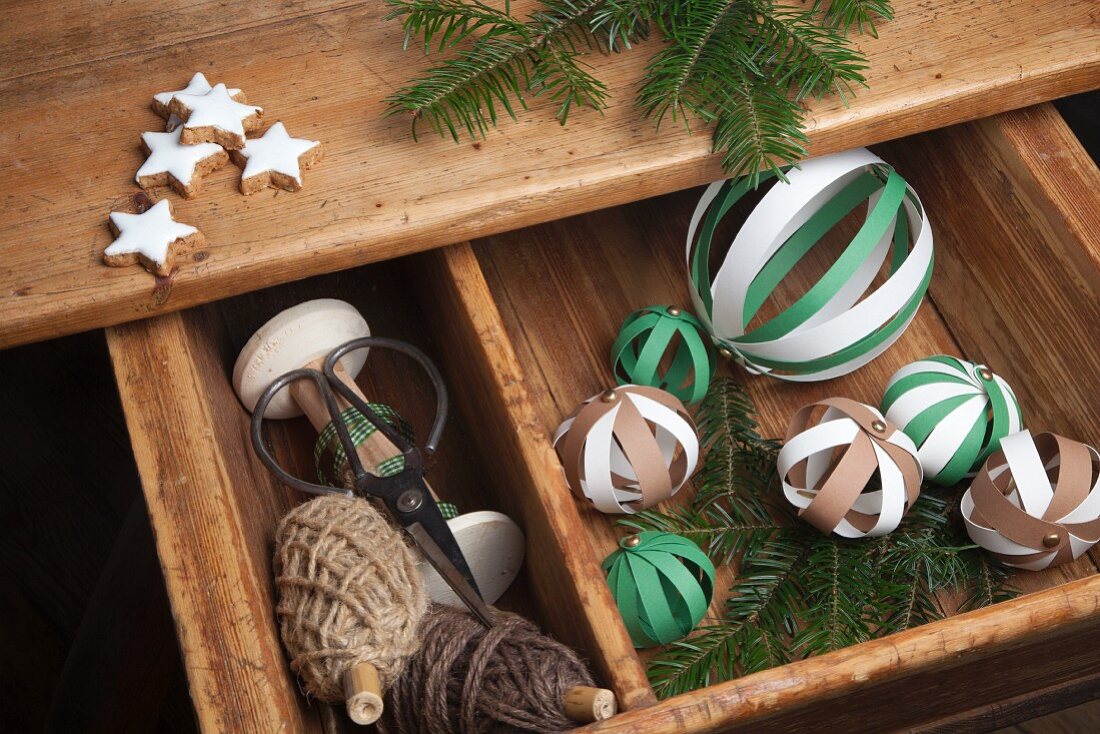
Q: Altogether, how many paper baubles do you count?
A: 7